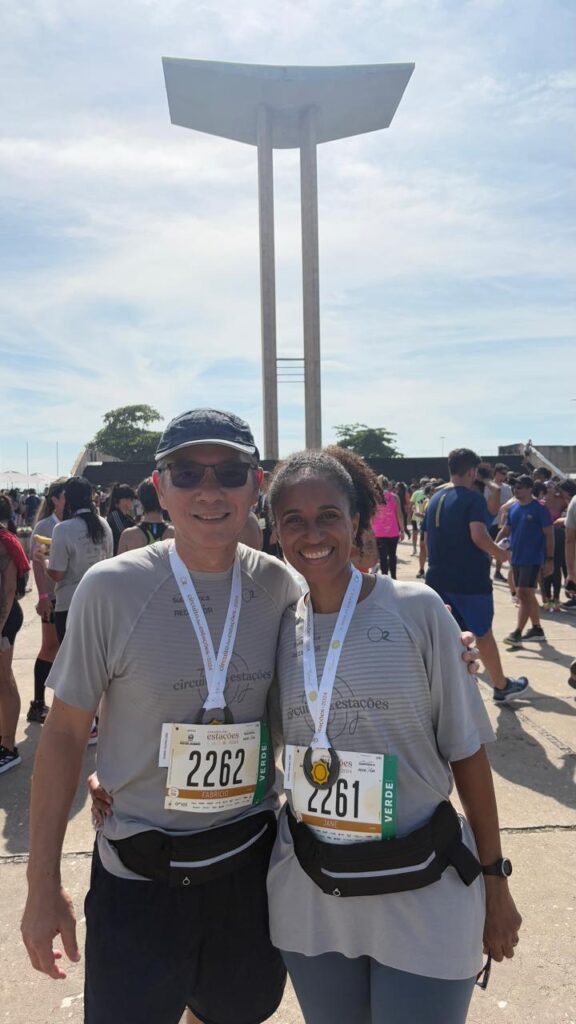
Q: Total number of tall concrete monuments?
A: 1